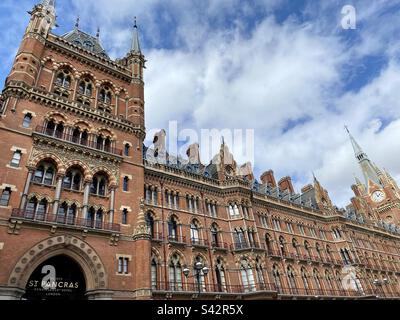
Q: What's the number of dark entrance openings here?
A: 1